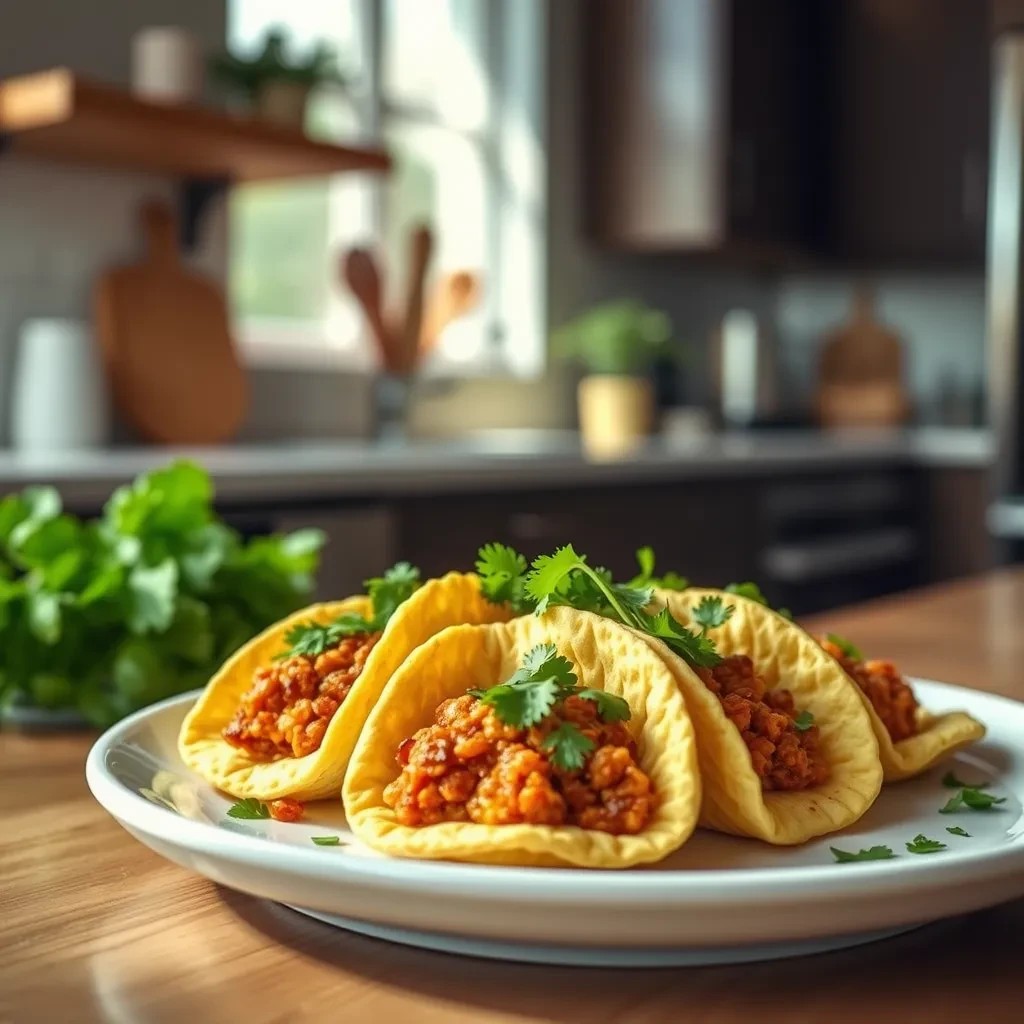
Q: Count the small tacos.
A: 4